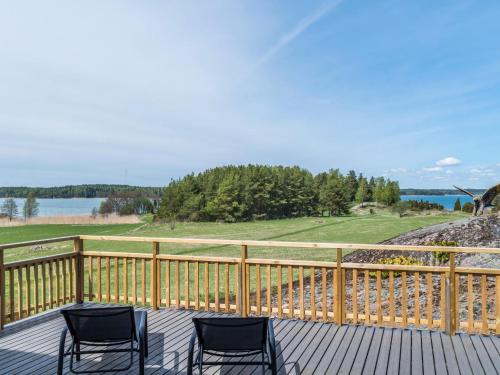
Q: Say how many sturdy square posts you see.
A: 6